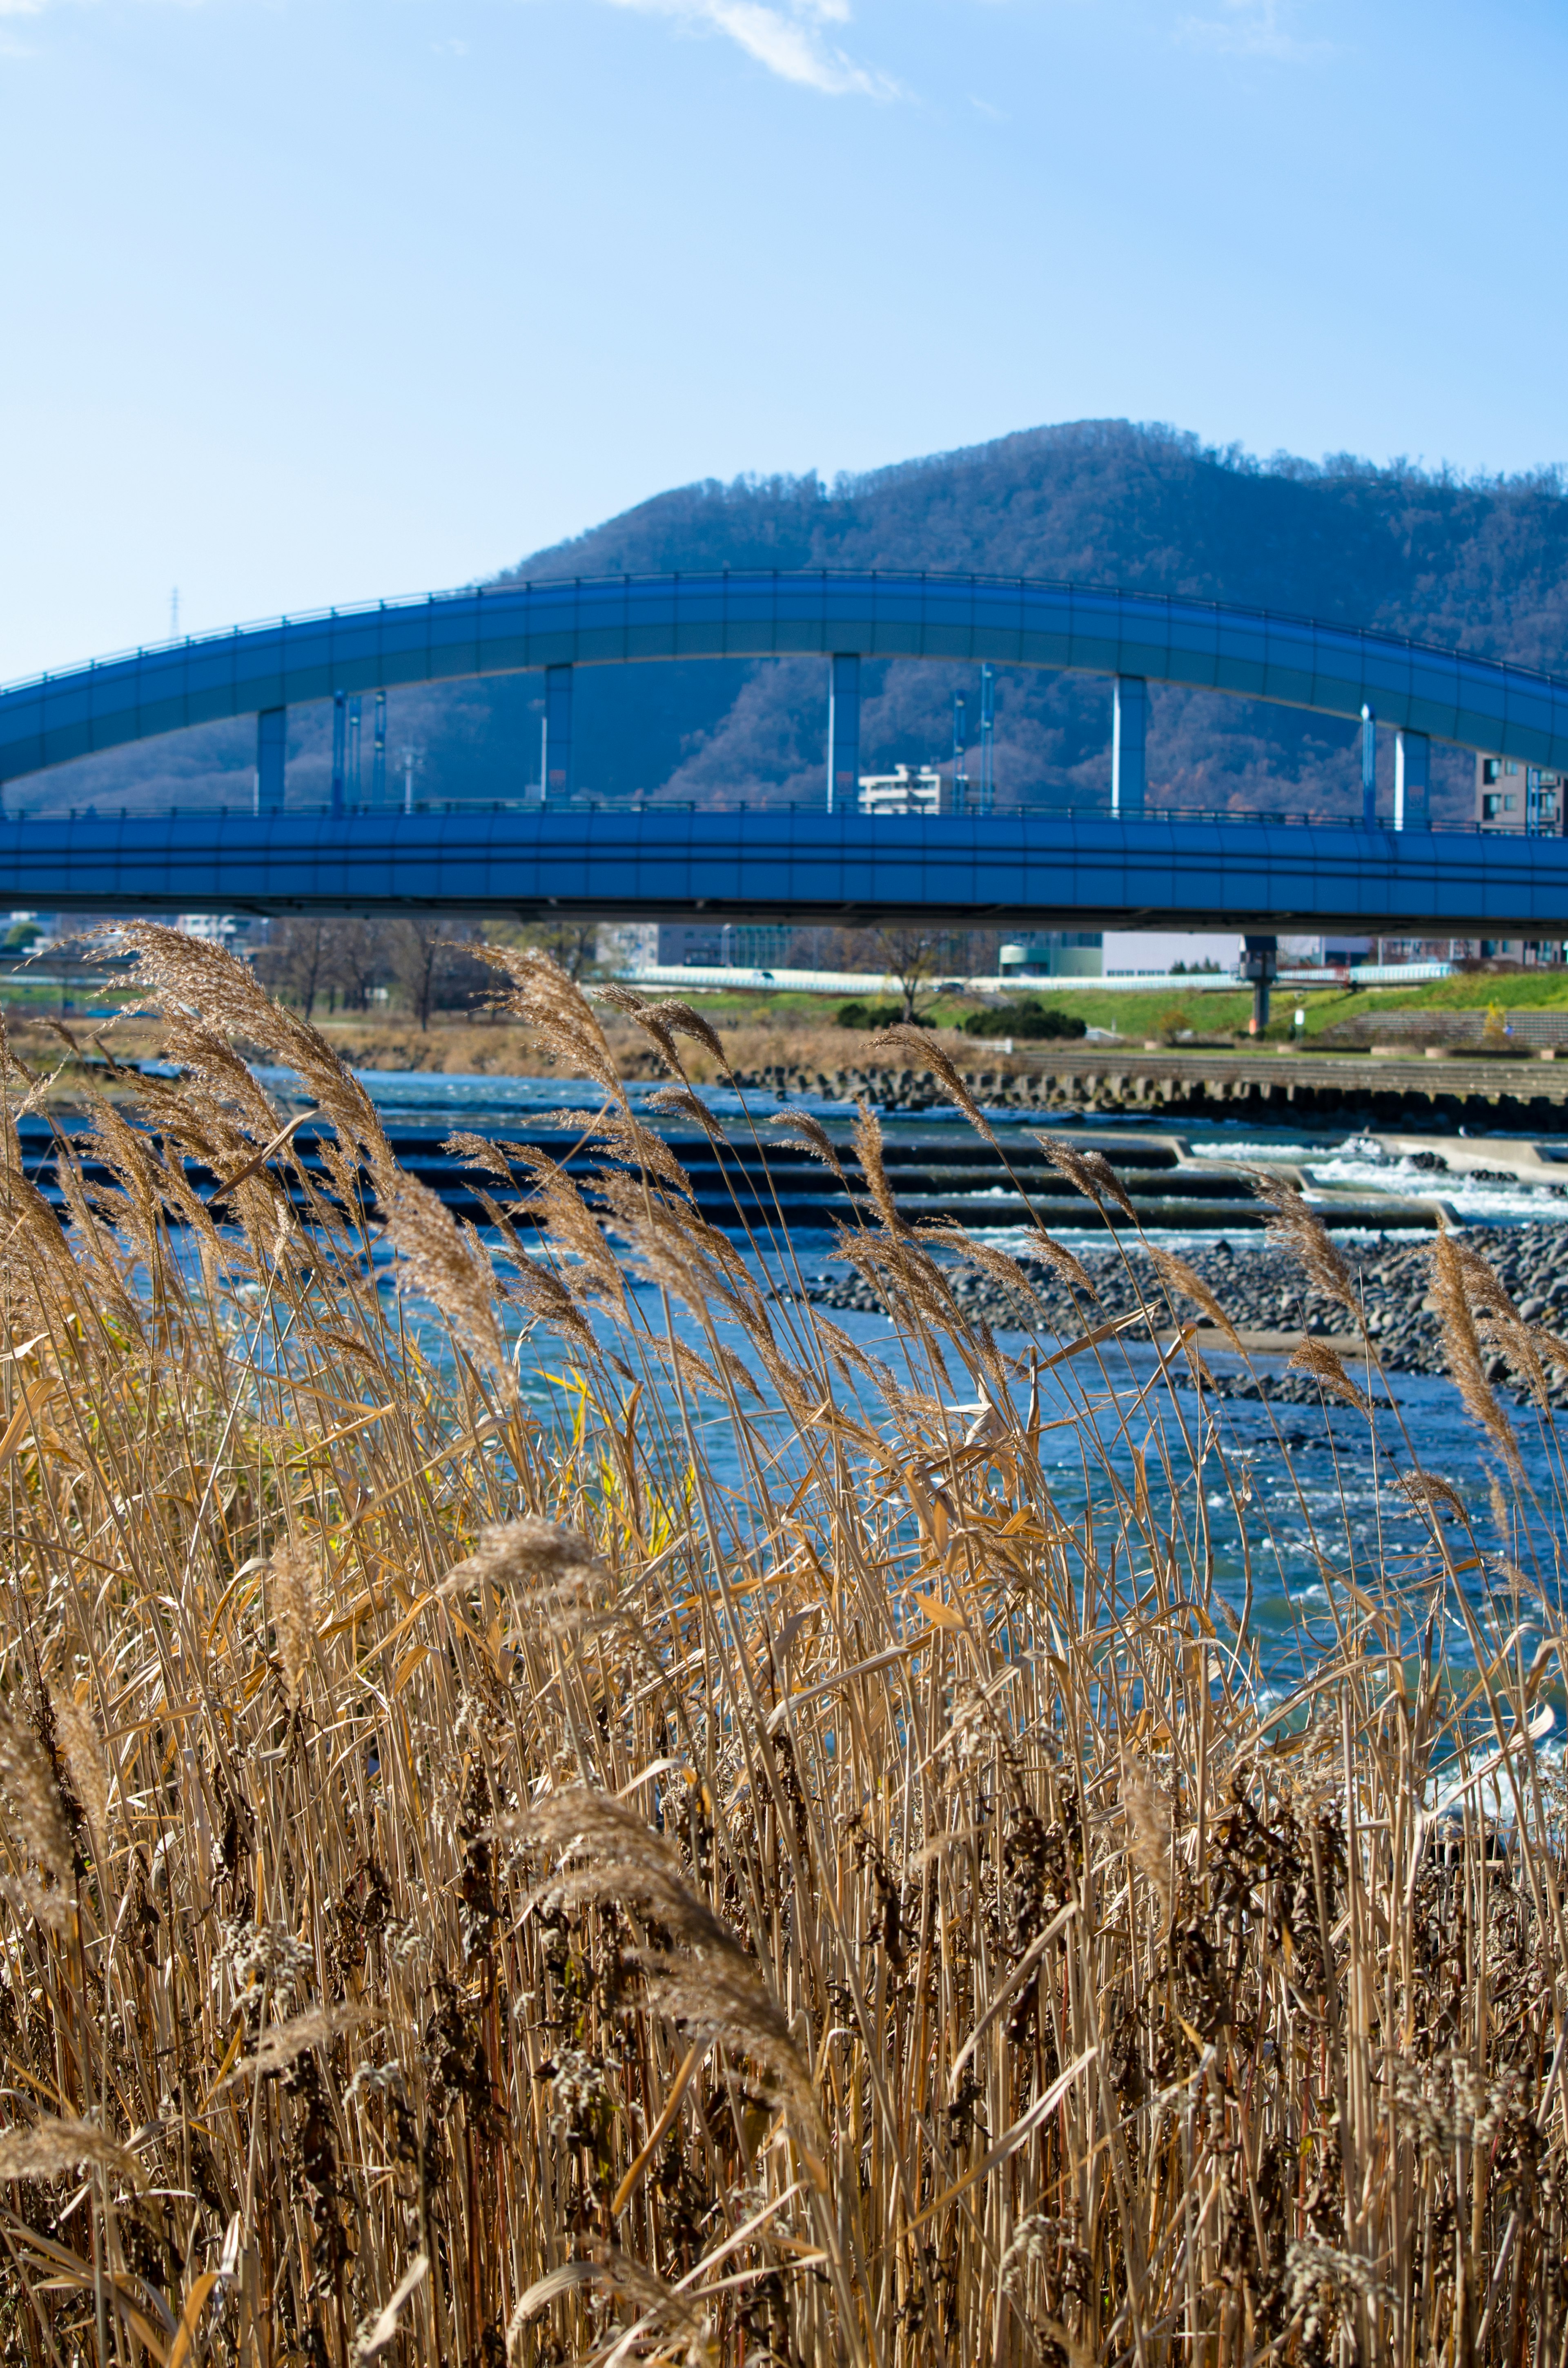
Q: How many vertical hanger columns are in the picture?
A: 5